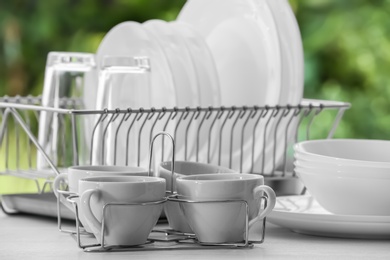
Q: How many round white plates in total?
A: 6